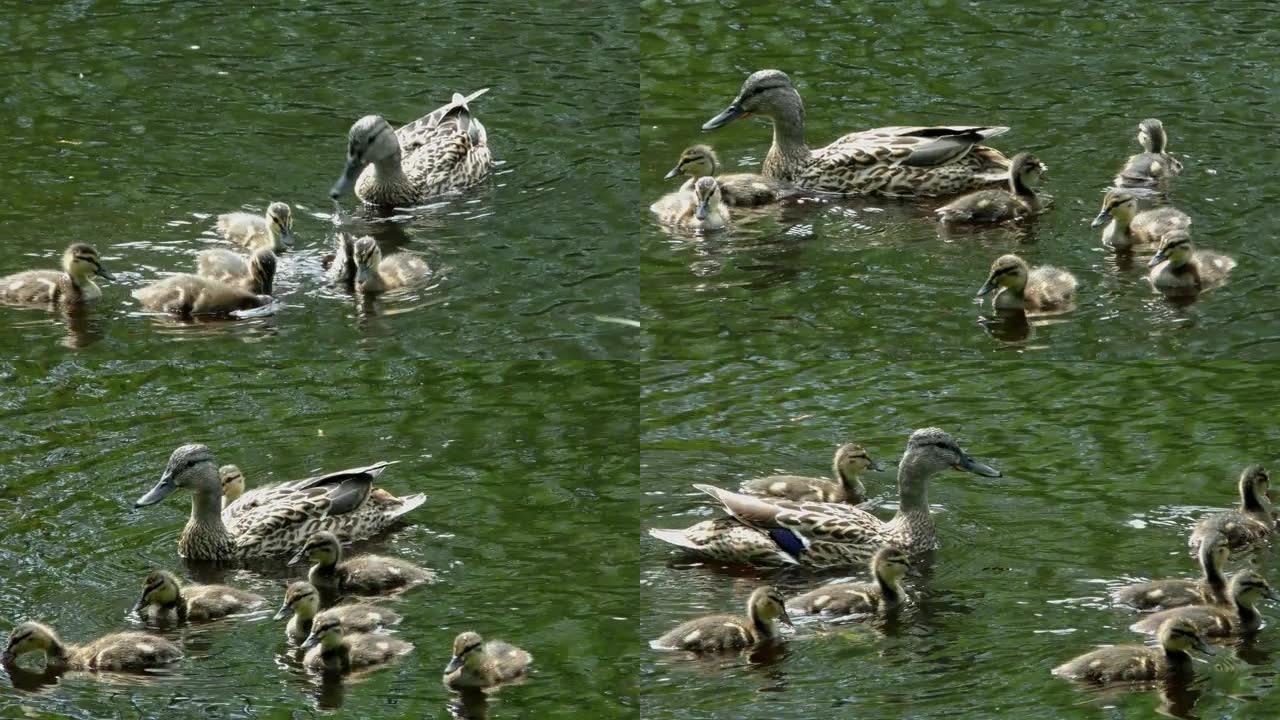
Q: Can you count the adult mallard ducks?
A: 4